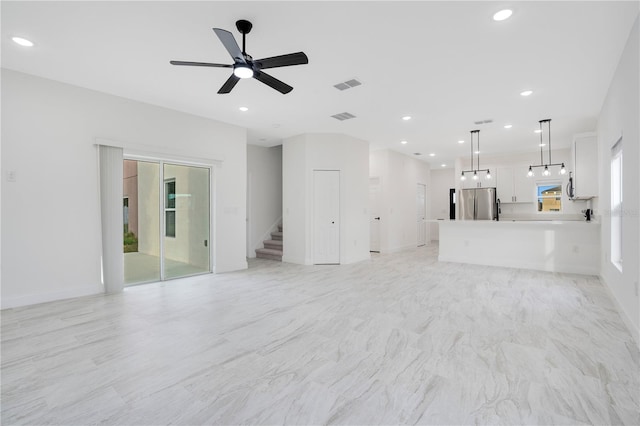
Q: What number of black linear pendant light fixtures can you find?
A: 2